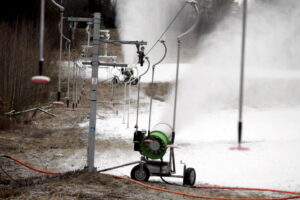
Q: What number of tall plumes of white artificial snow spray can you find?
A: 2